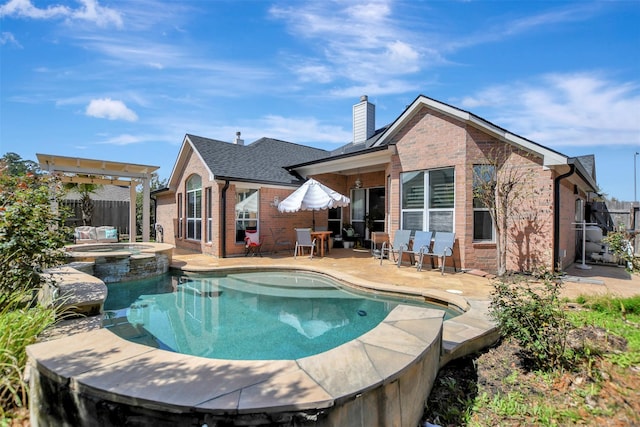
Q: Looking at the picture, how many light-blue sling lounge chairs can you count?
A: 3